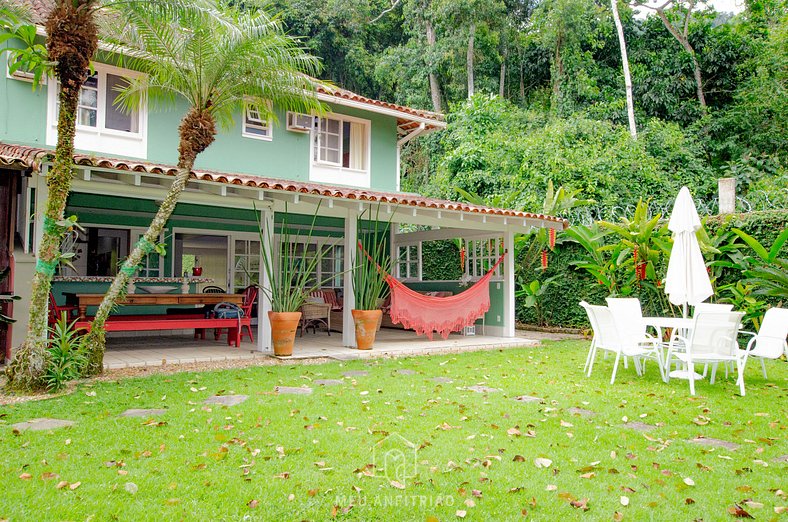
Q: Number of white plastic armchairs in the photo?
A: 5